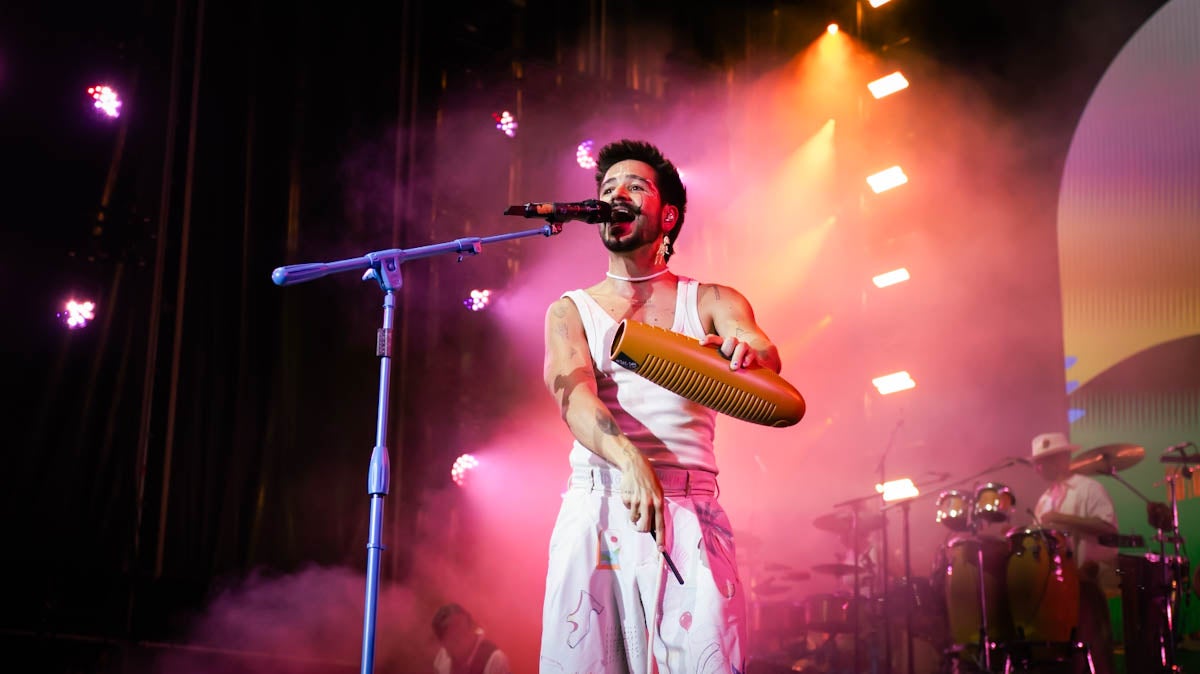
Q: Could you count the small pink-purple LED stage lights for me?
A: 6